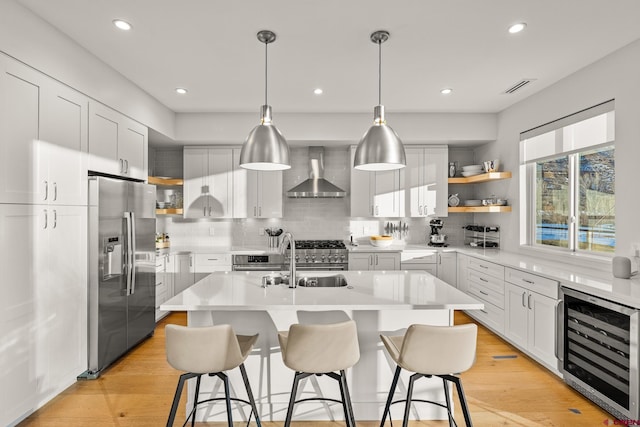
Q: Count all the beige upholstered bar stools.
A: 3